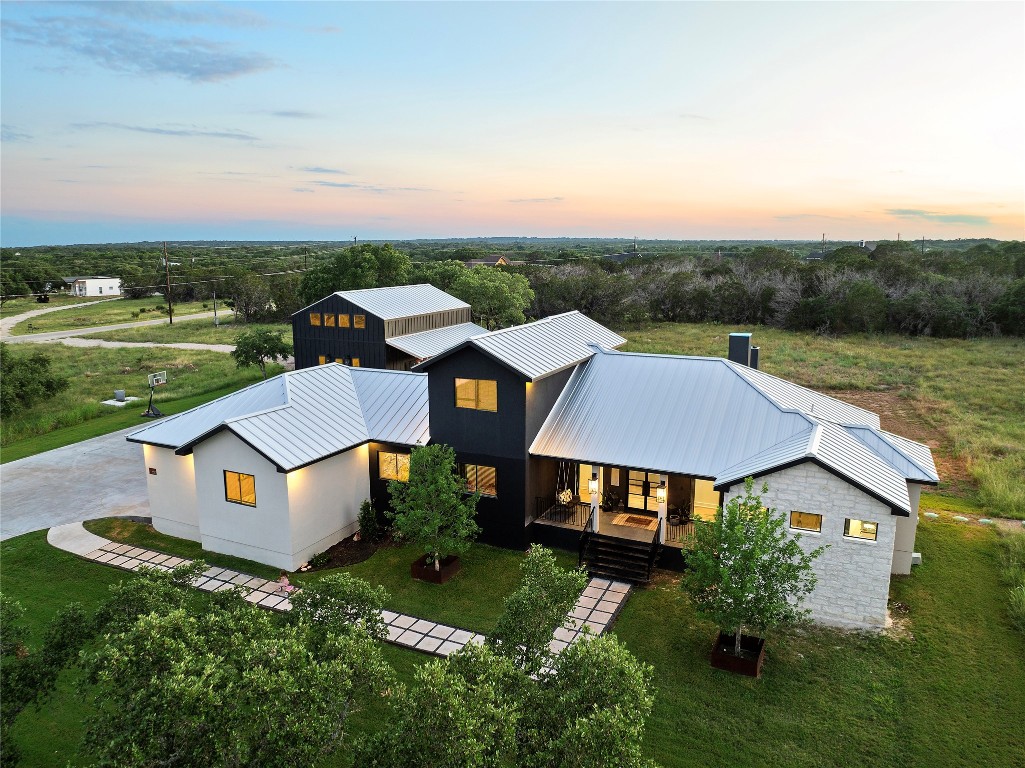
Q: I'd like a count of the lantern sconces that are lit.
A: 2